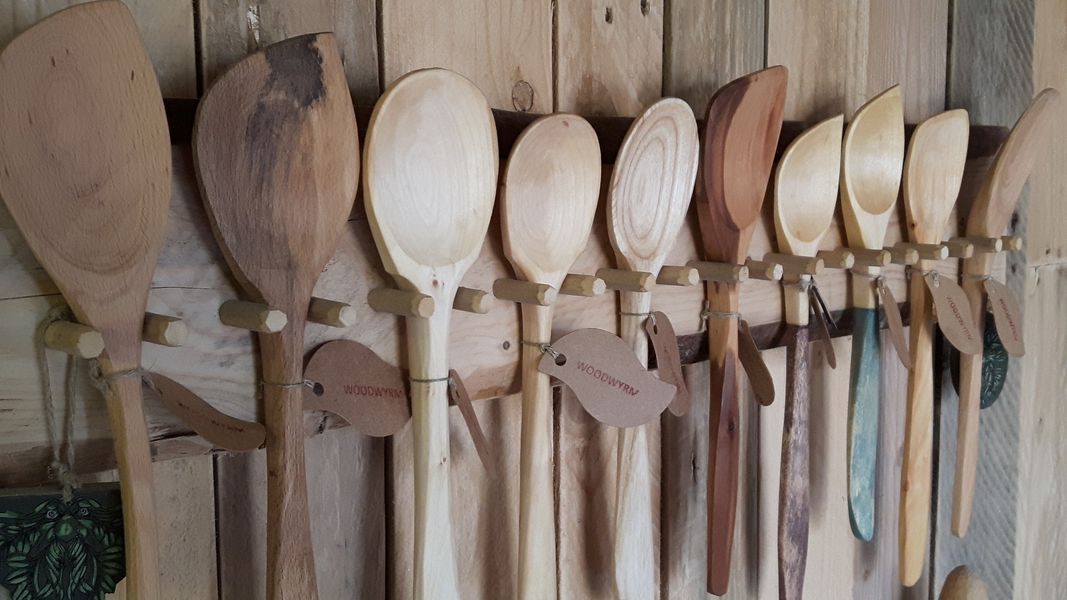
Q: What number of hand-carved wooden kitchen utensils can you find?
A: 10